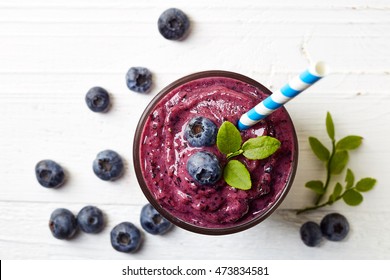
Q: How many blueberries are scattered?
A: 11